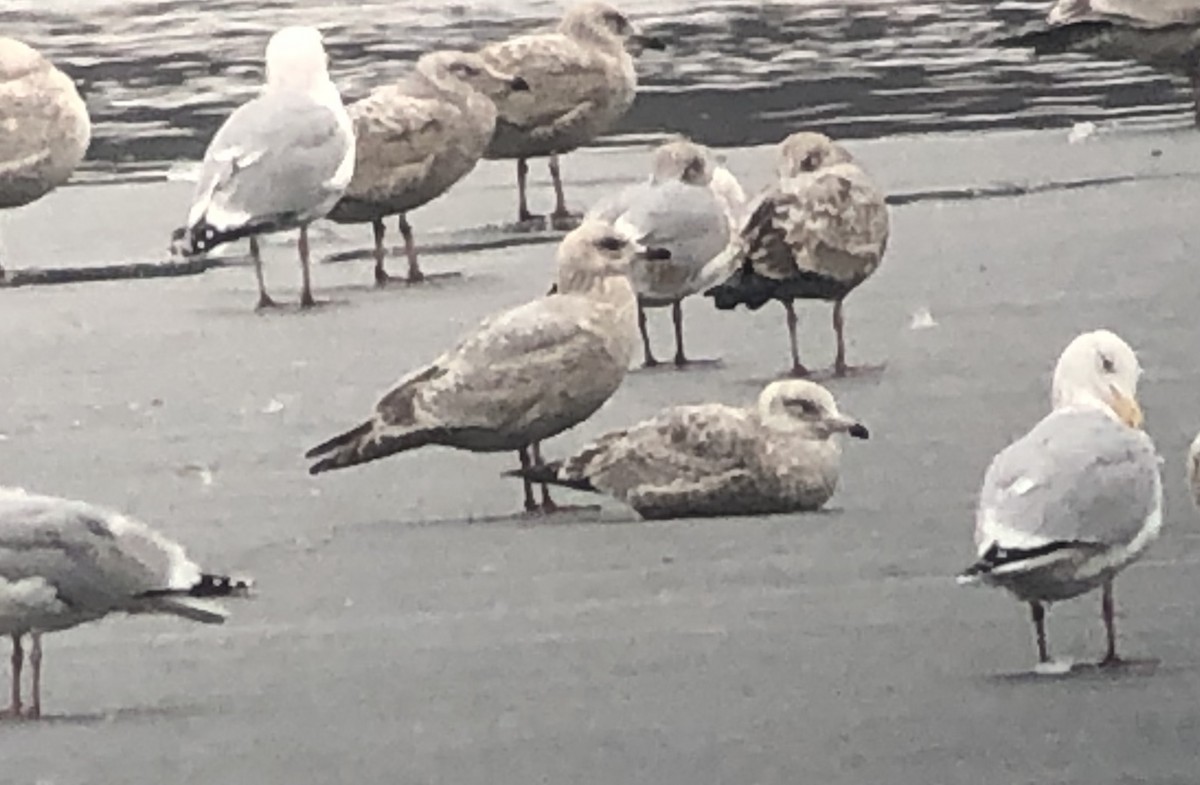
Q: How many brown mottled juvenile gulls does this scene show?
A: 6